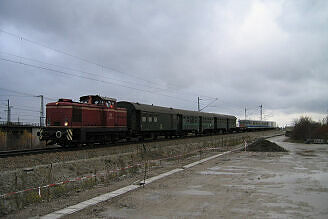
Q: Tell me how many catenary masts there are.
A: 5